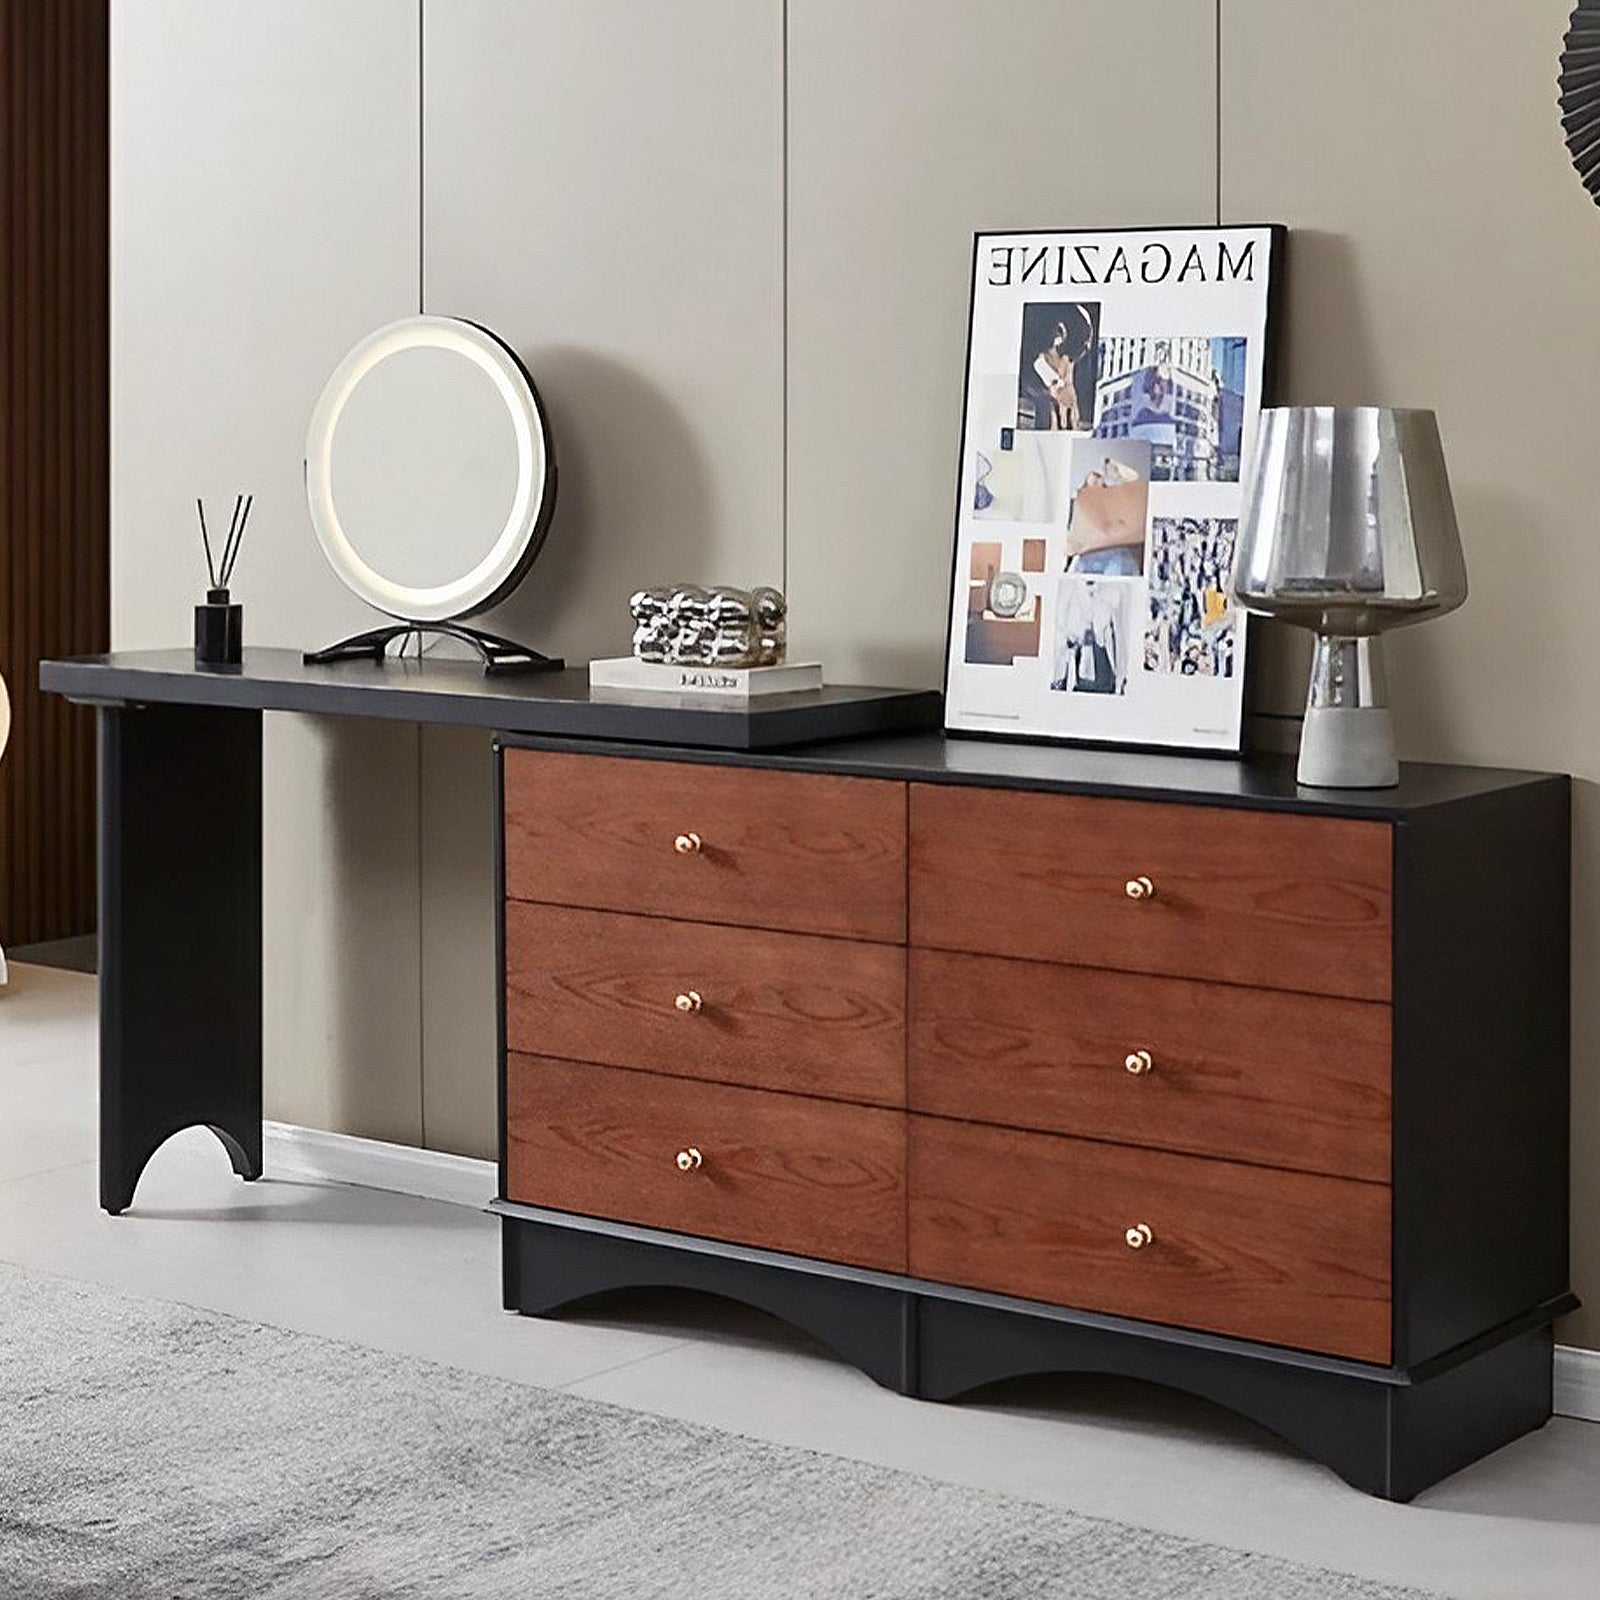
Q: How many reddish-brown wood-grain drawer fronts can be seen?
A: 6